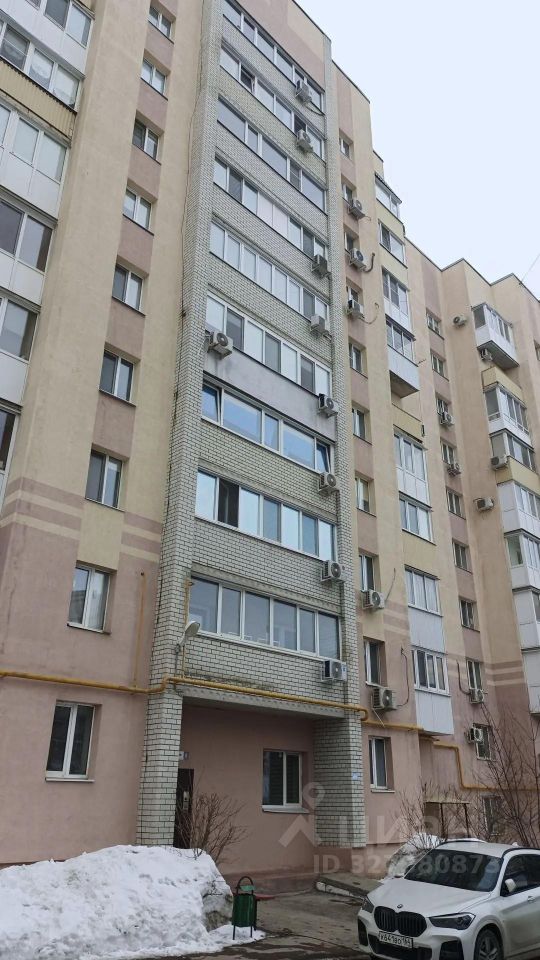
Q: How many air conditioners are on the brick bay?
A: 9